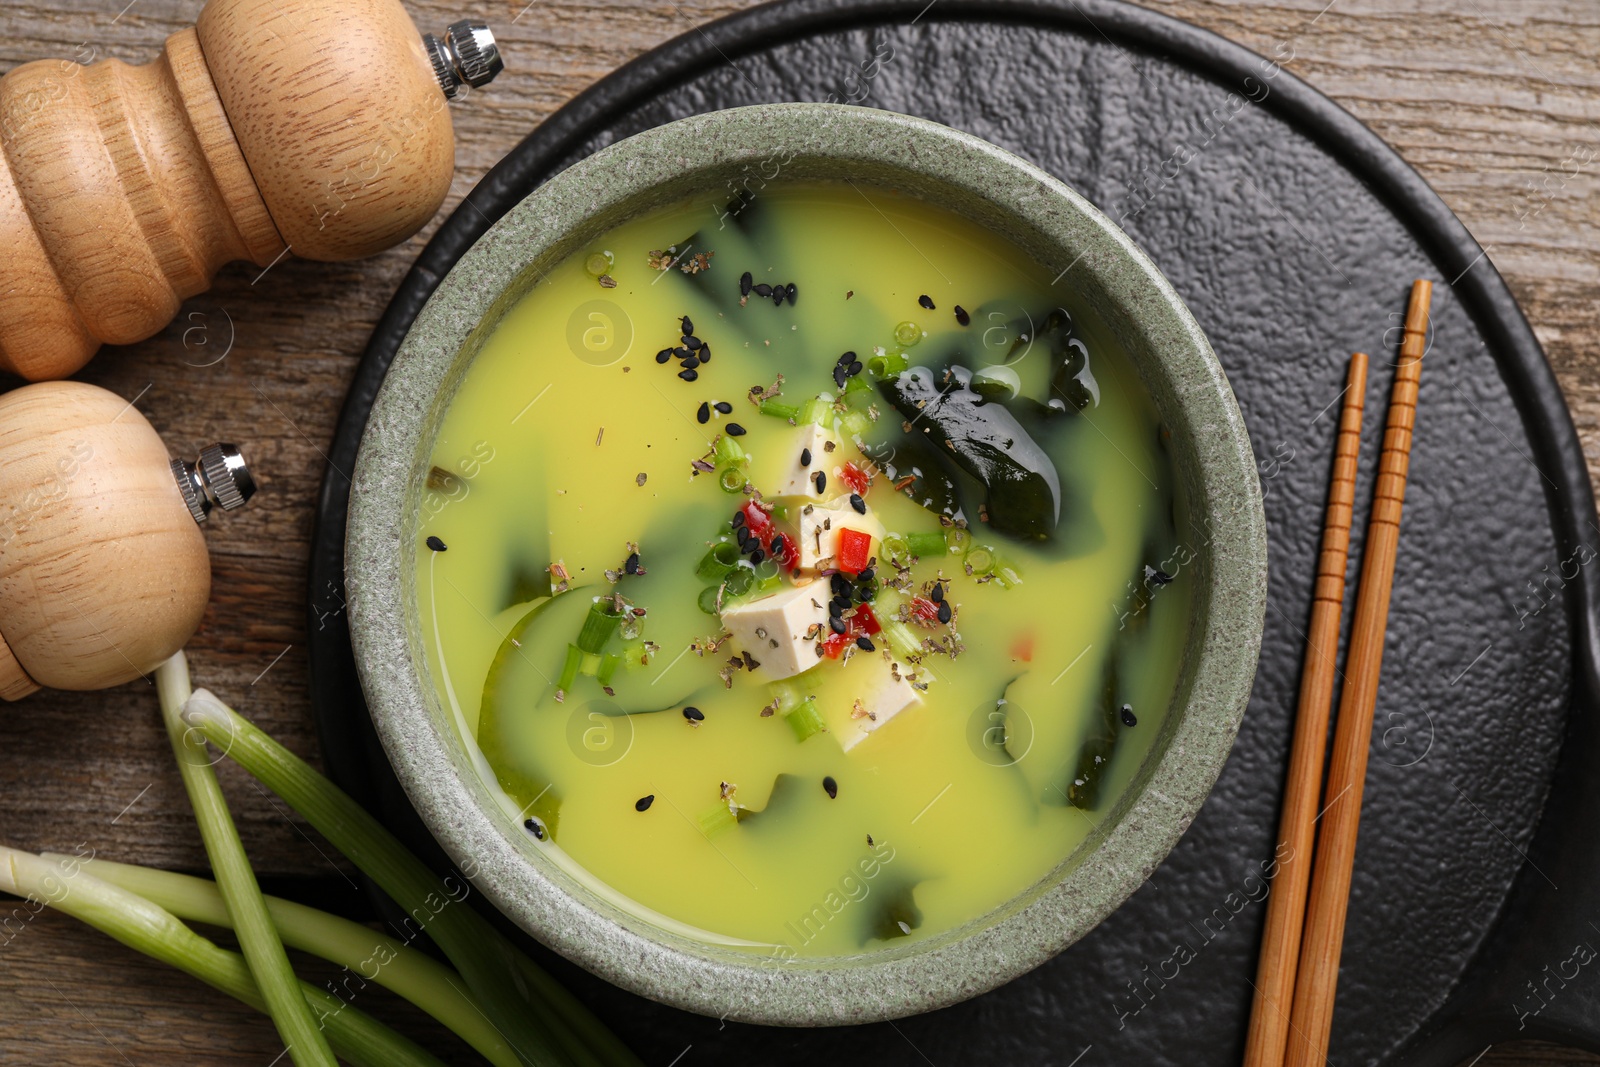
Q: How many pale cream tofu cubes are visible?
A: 4